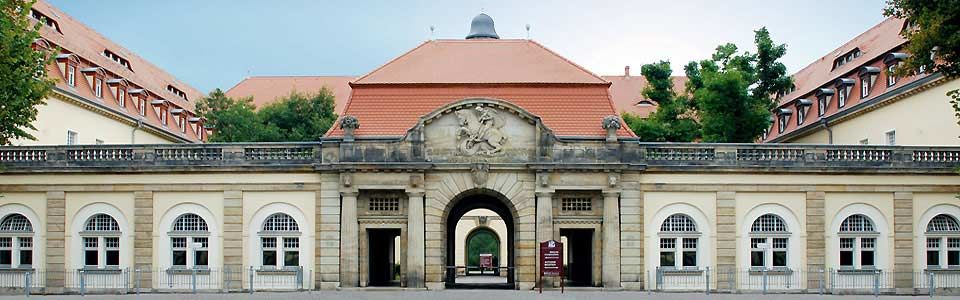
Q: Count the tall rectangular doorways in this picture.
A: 2